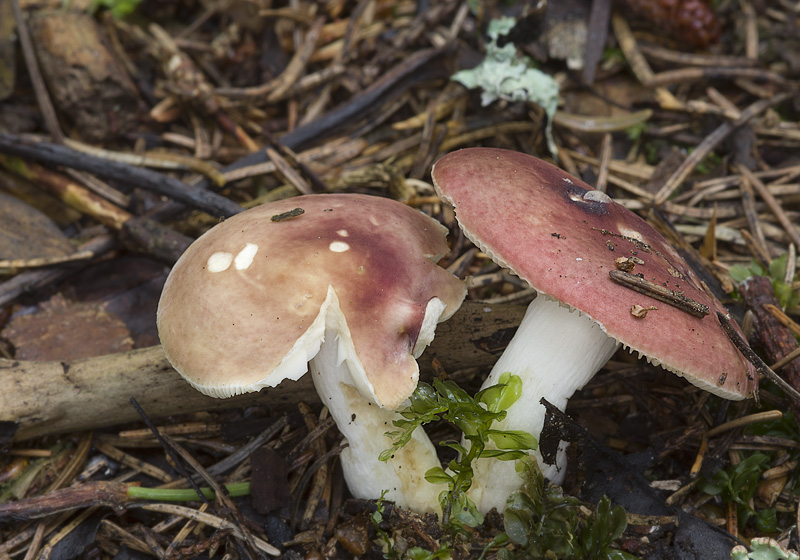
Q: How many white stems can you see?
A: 2